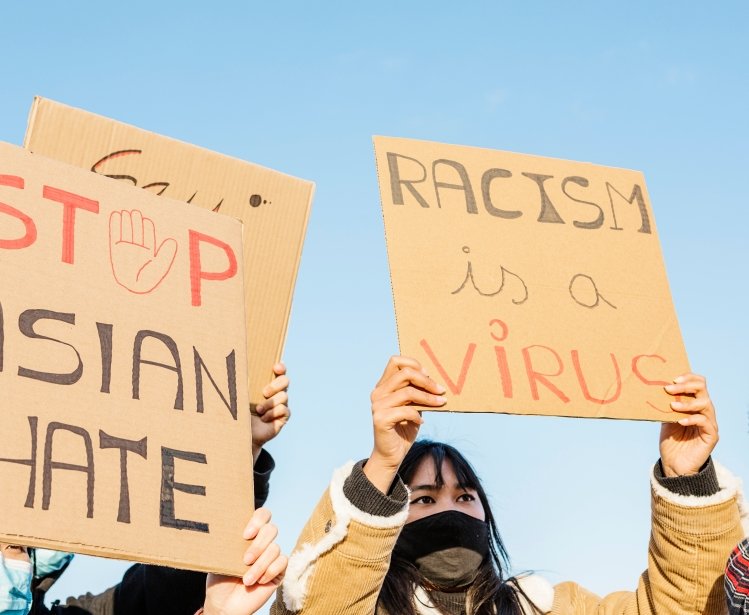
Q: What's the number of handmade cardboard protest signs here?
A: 3